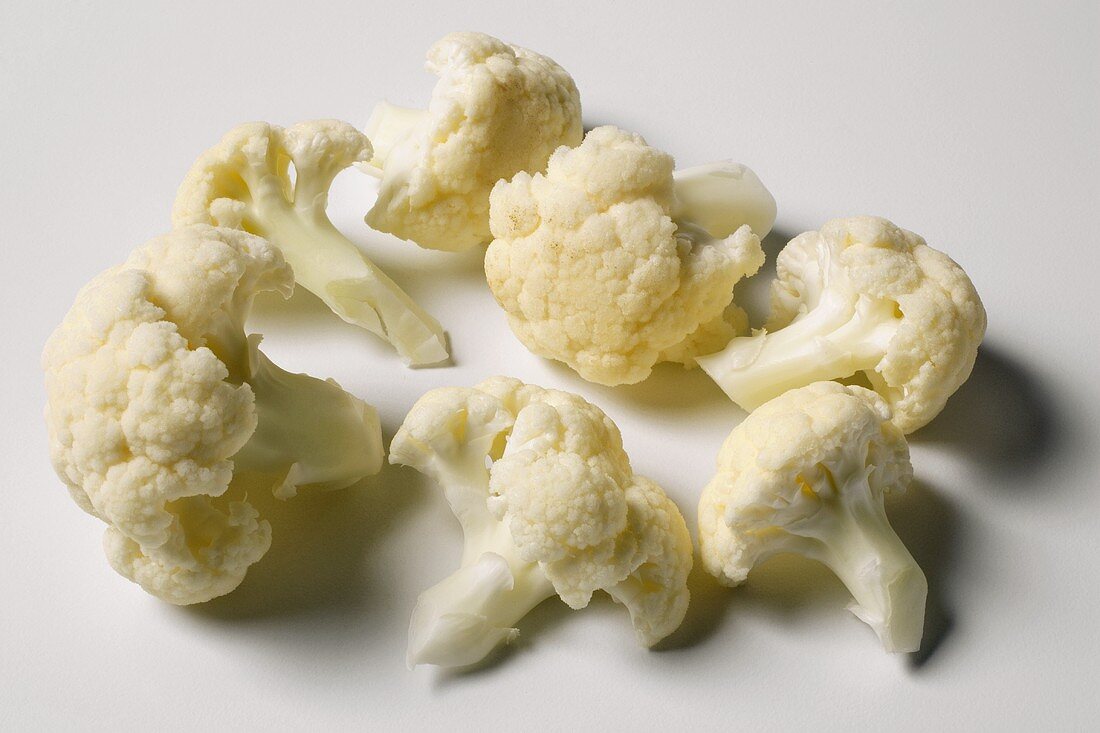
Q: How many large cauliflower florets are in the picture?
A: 7